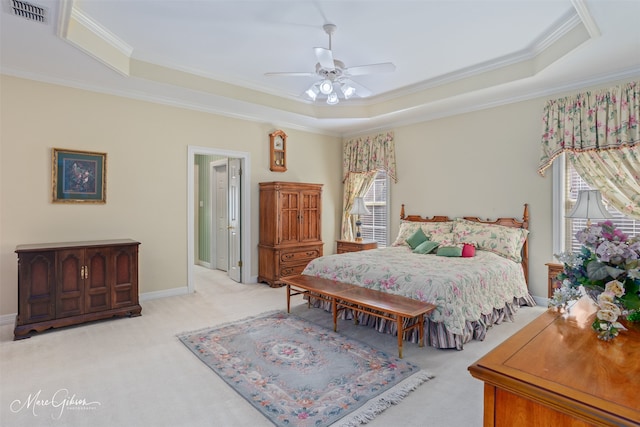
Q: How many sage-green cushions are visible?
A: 3